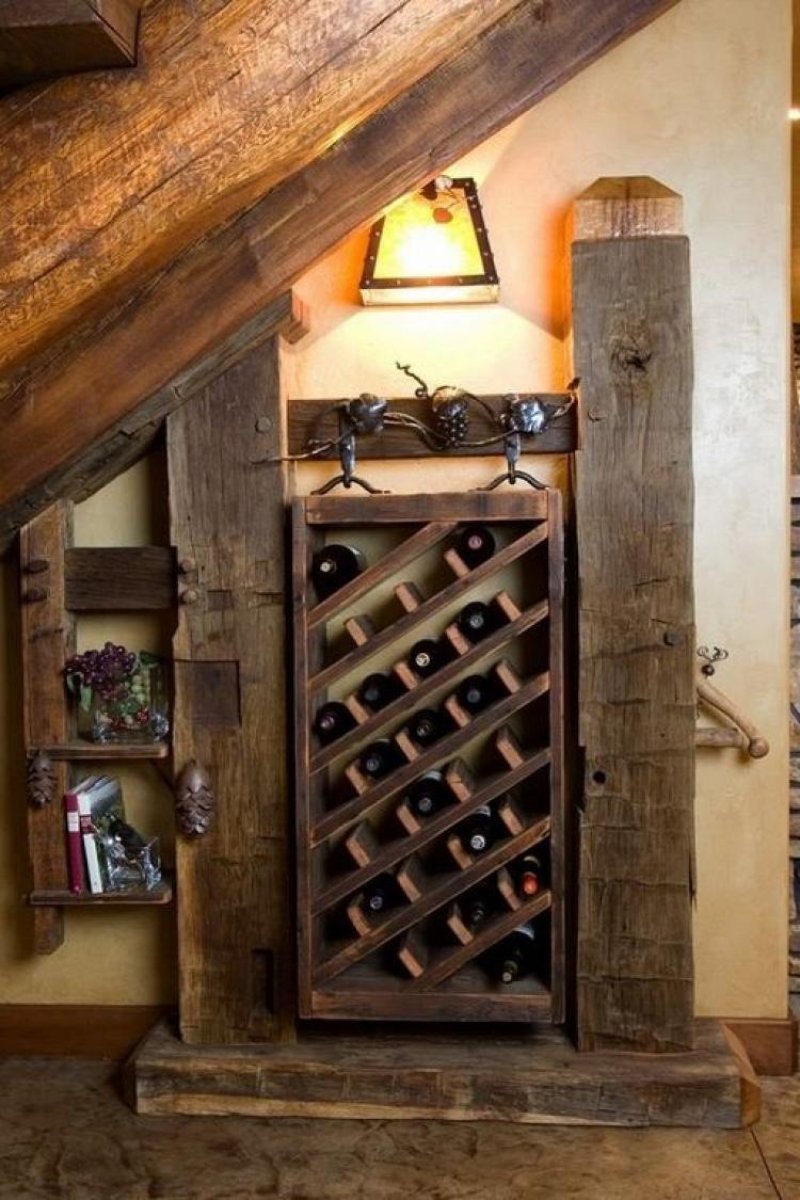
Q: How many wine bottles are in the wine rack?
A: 15